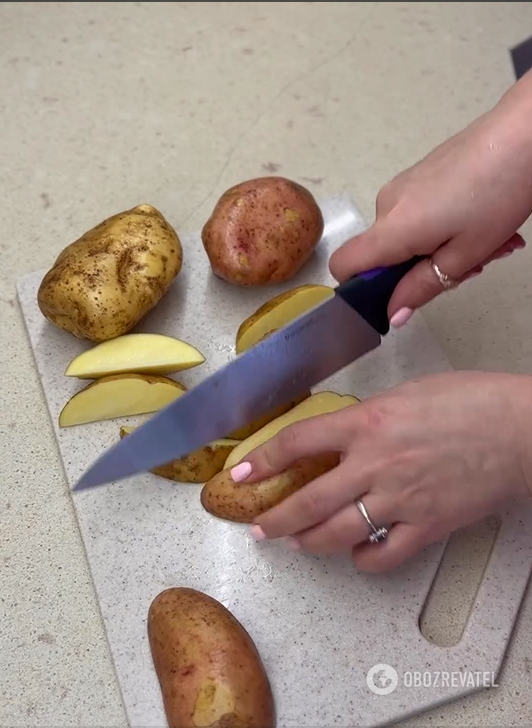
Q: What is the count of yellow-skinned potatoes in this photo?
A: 1